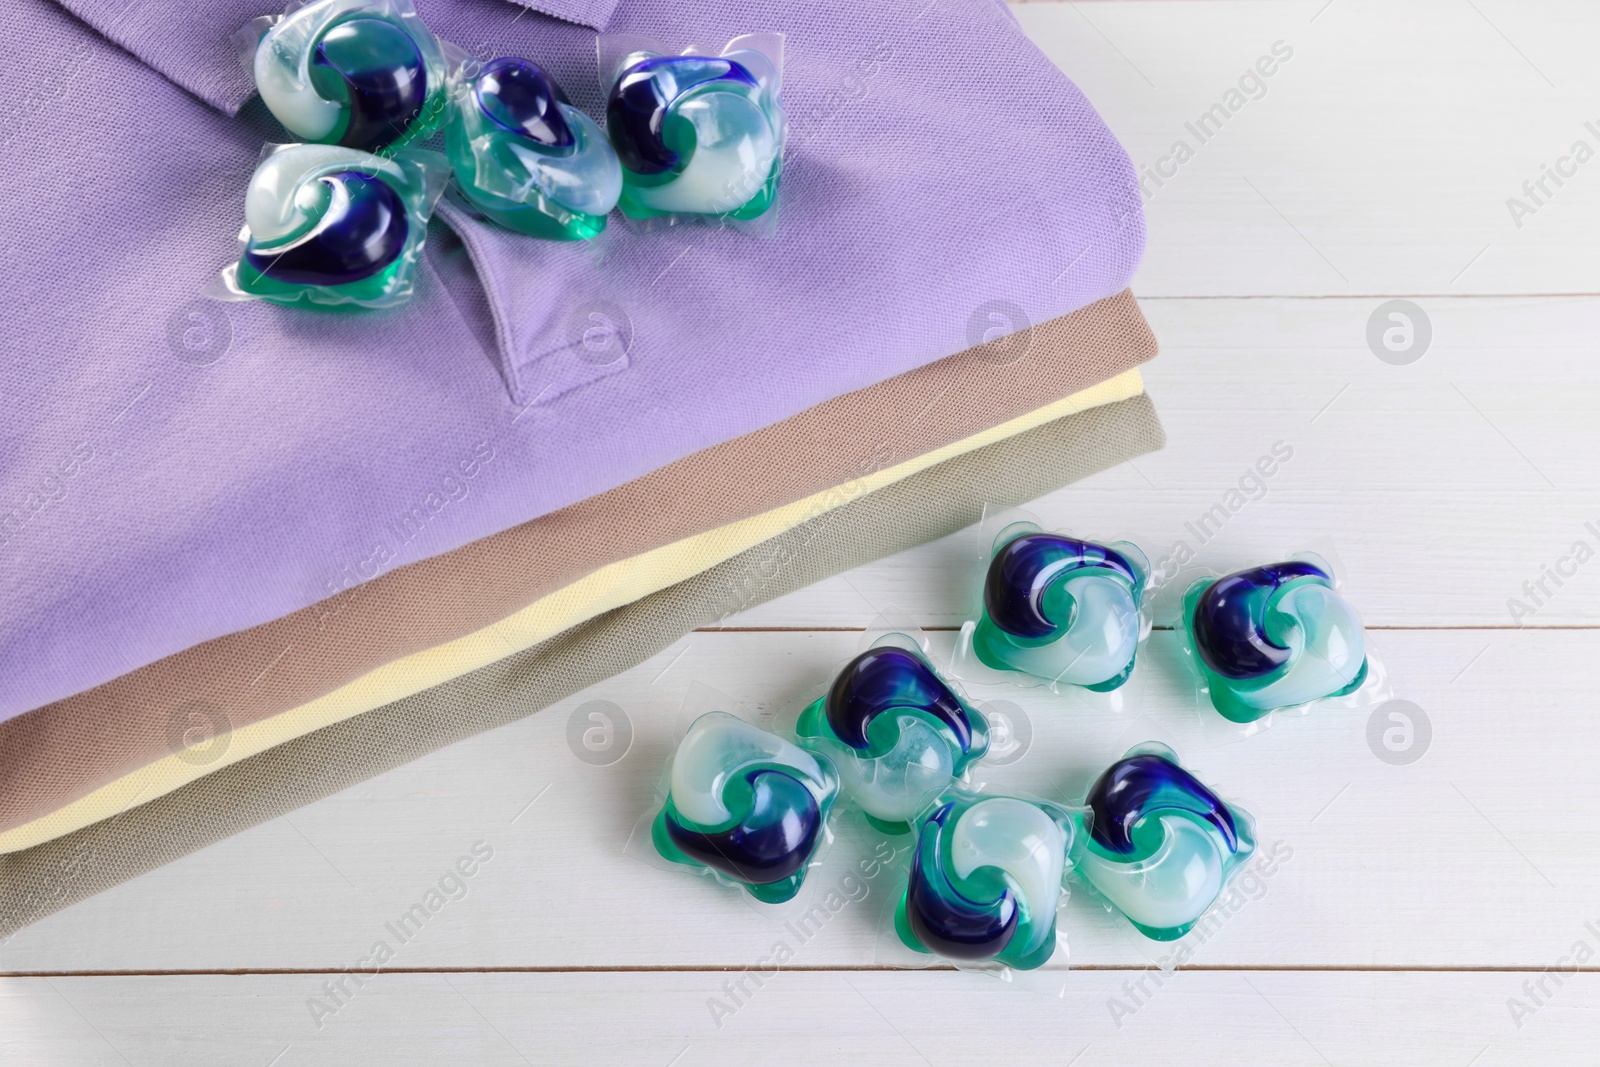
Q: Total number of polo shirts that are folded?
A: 4